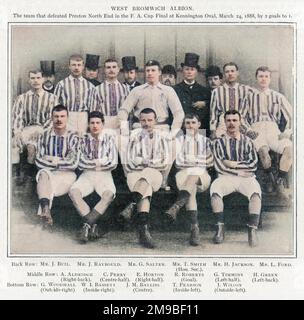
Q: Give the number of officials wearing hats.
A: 6